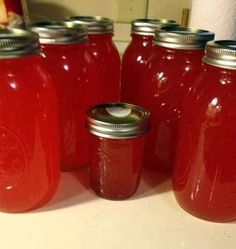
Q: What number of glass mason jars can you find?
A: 7